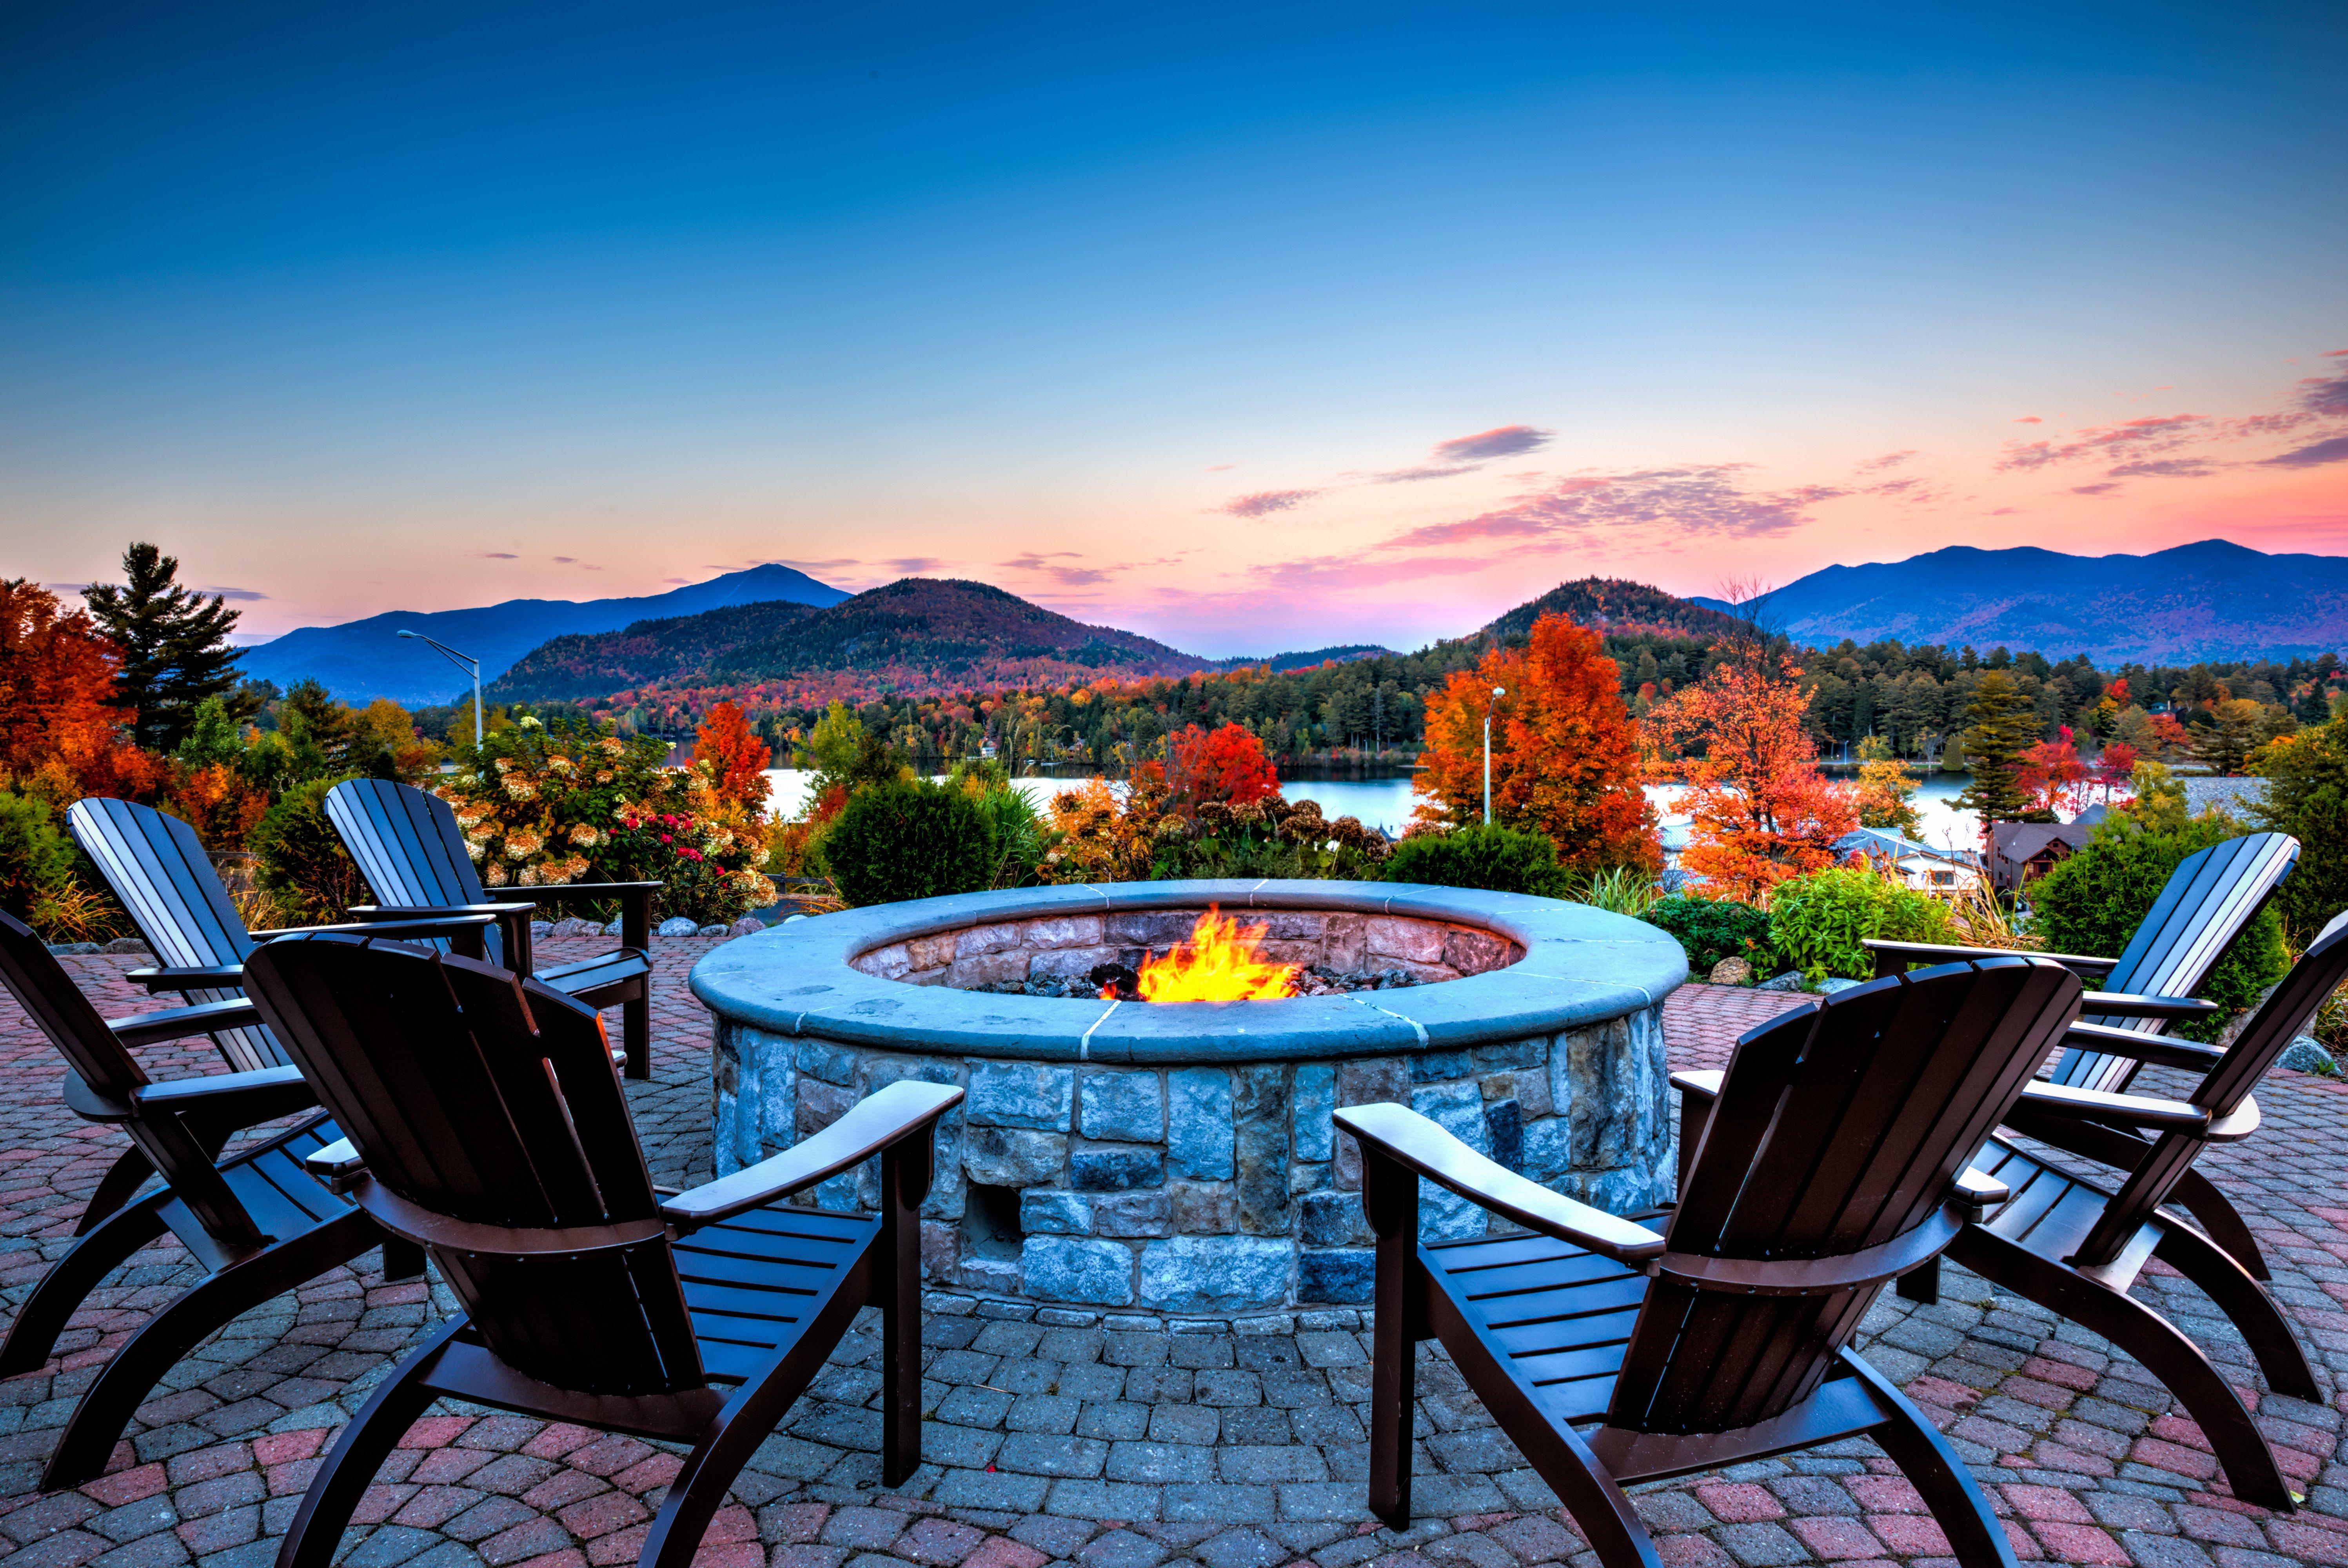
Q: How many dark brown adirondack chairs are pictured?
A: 7